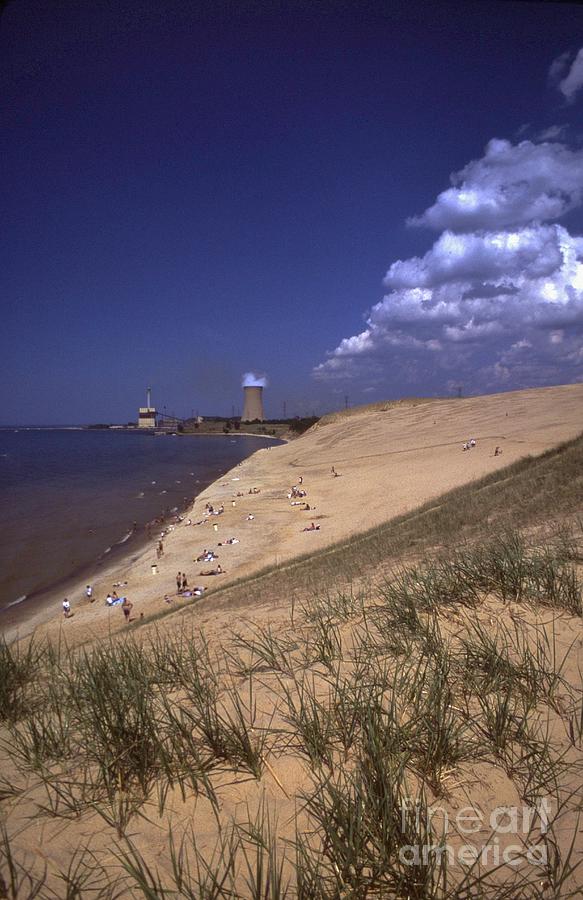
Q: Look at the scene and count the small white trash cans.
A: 3